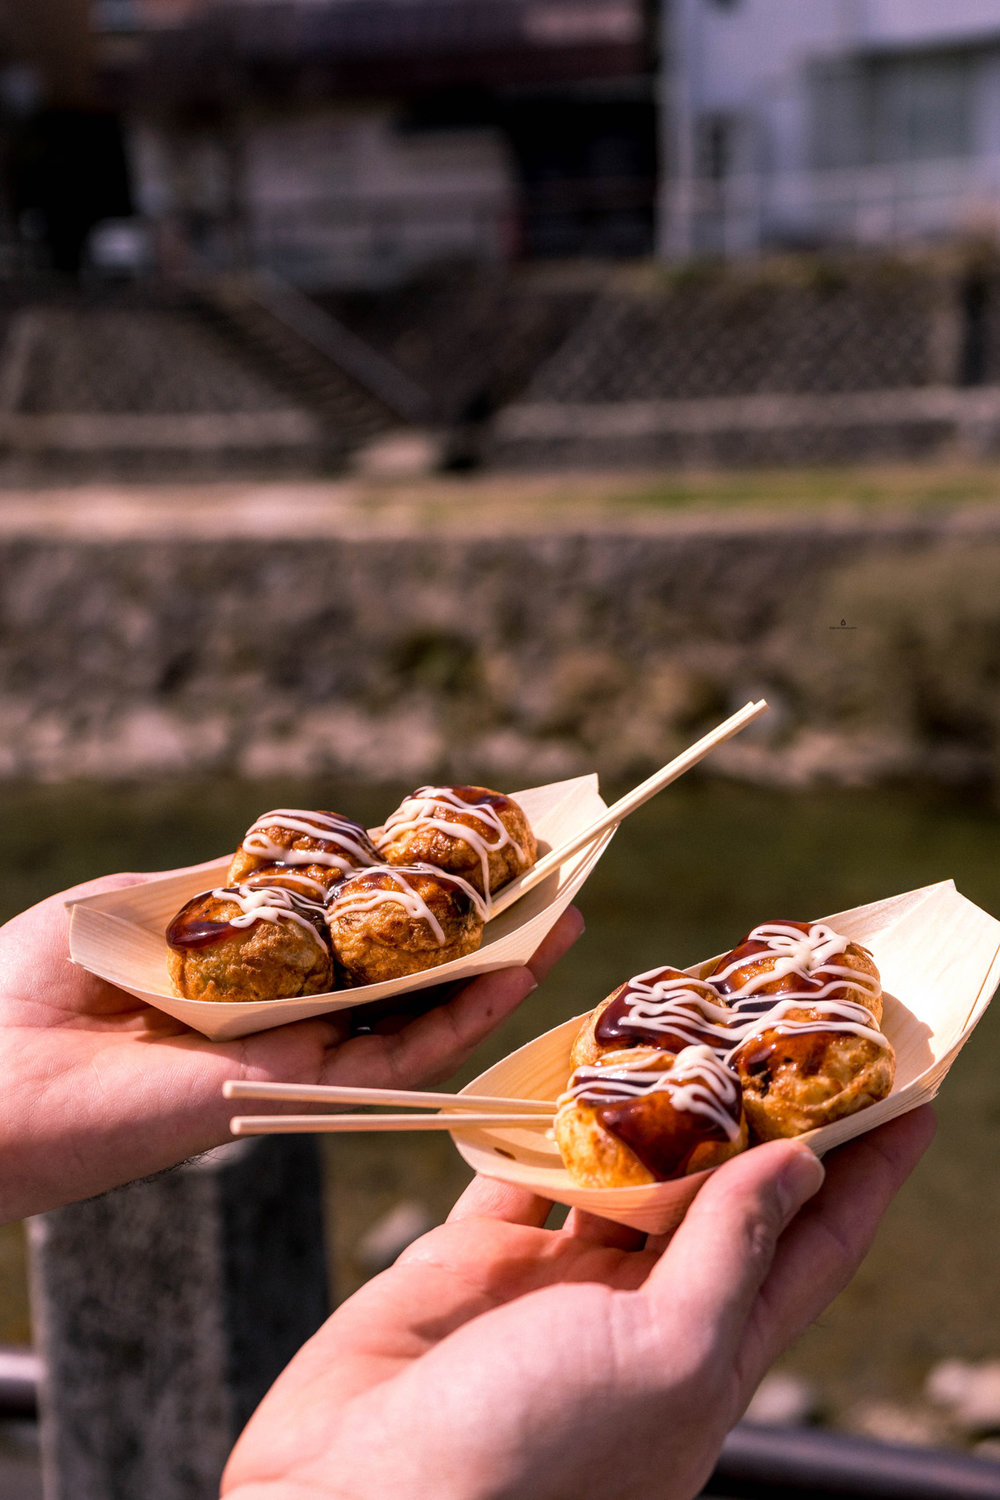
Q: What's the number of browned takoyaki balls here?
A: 8